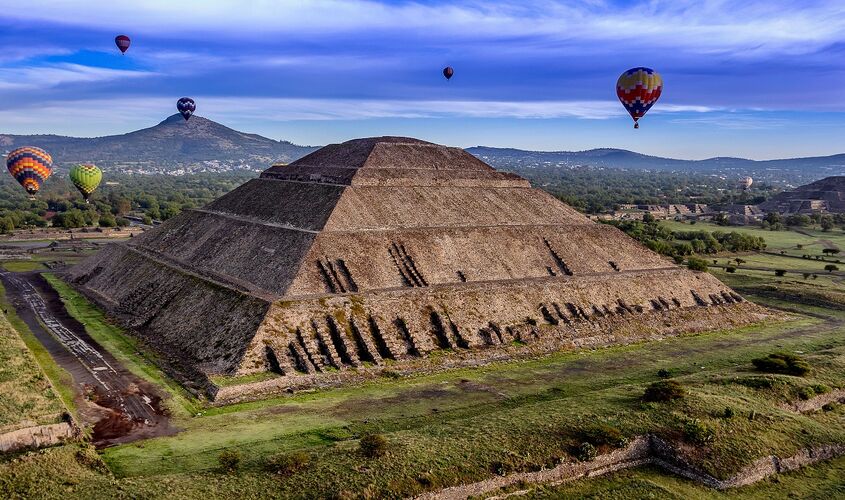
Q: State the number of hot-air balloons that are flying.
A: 7